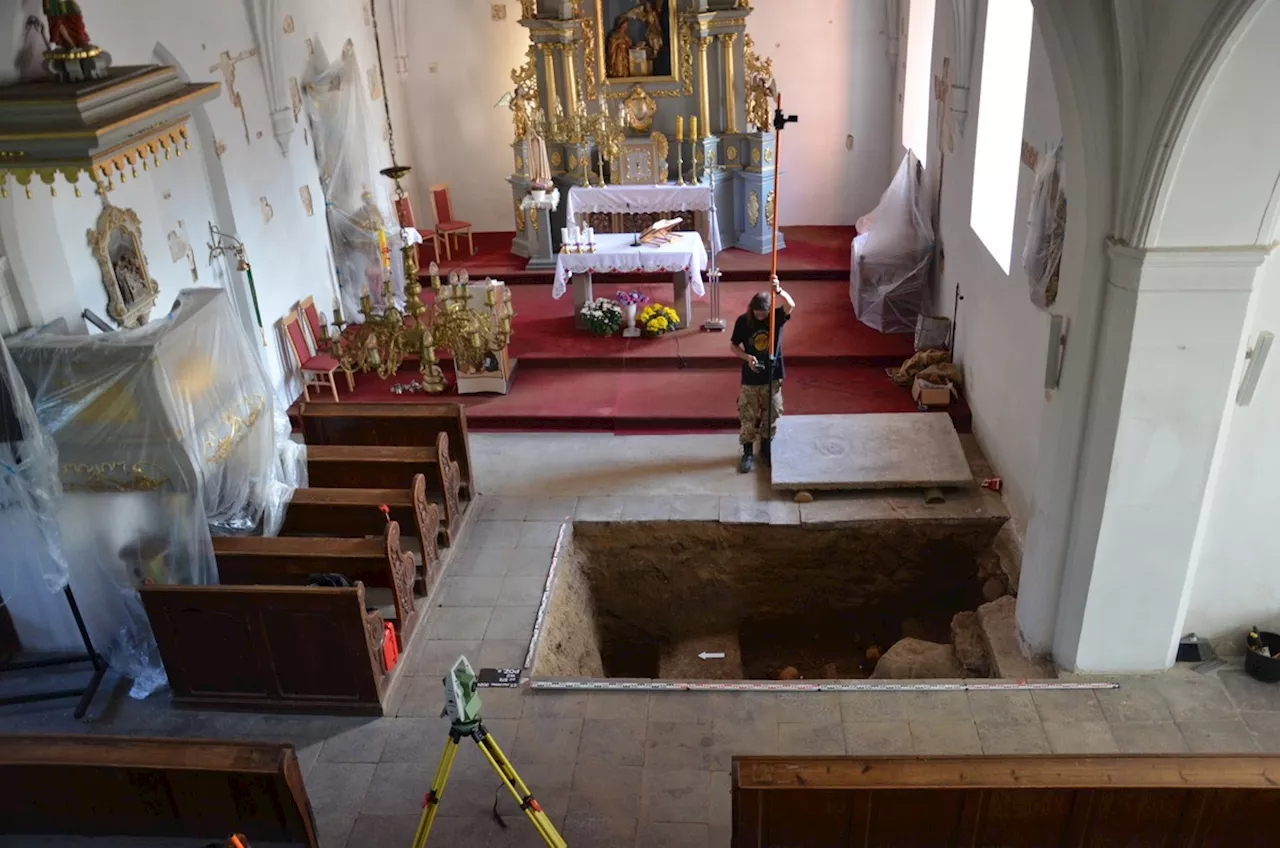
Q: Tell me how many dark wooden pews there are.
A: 7